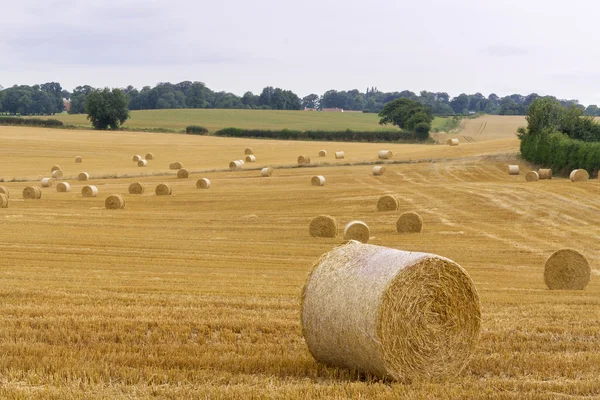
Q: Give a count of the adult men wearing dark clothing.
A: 0